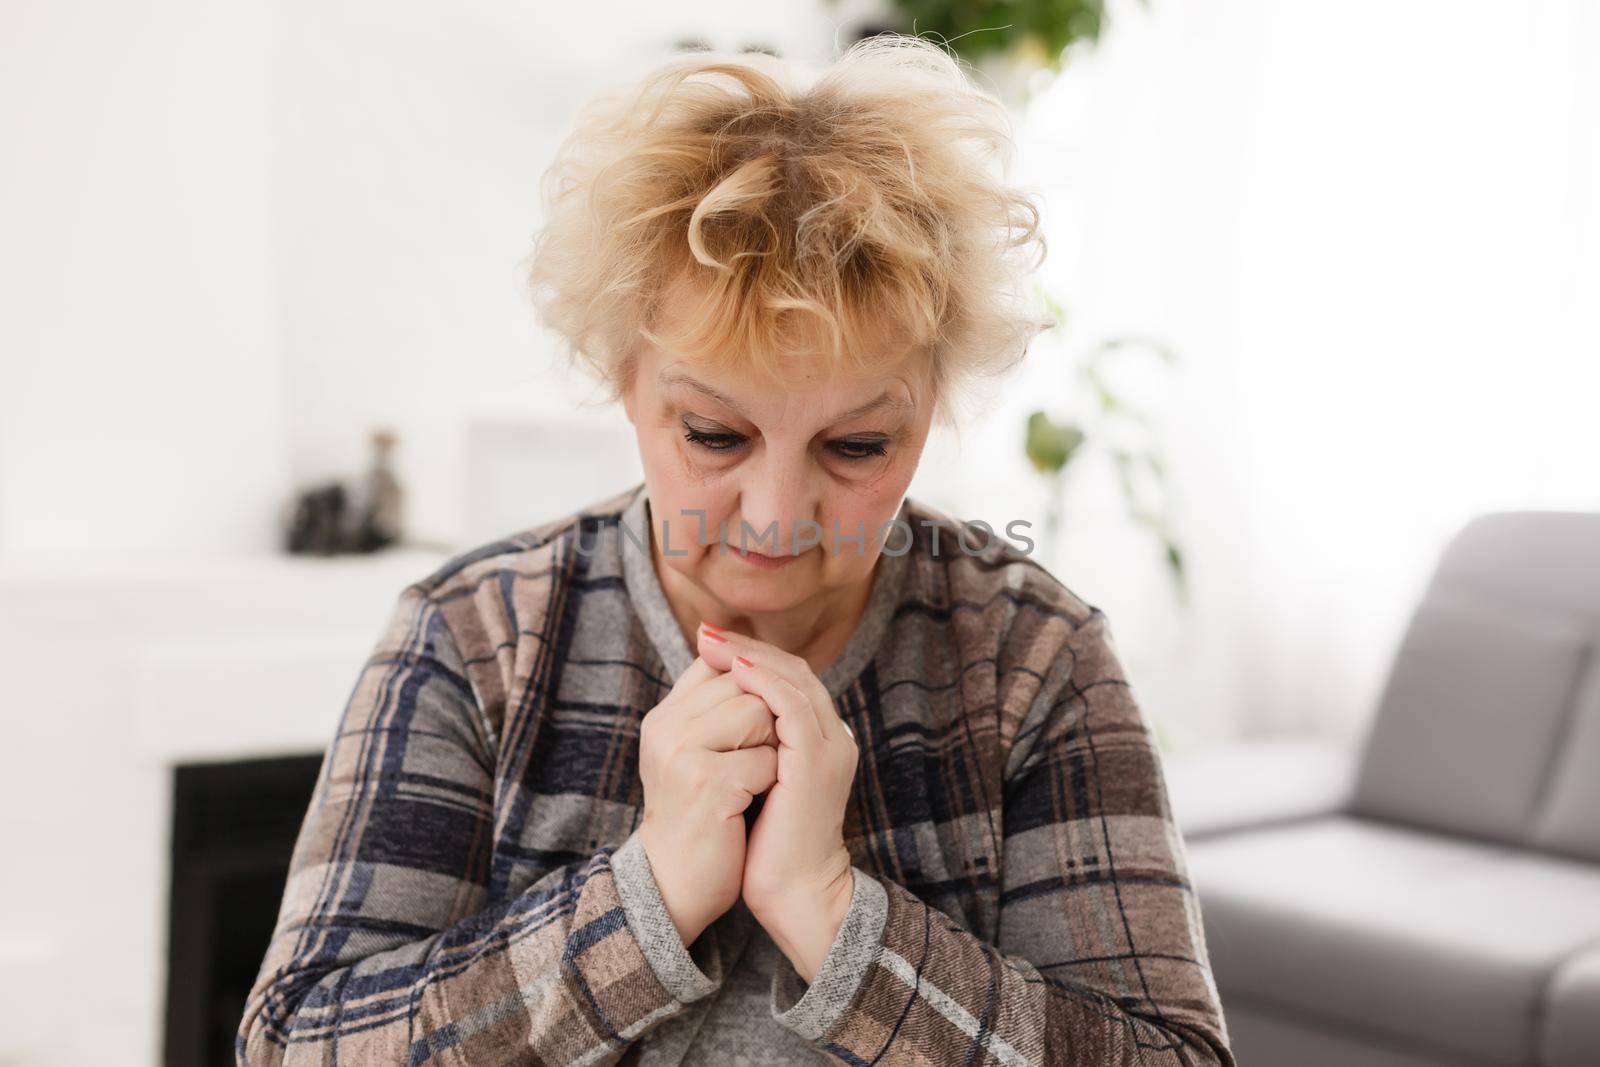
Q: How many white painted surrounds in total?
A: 1